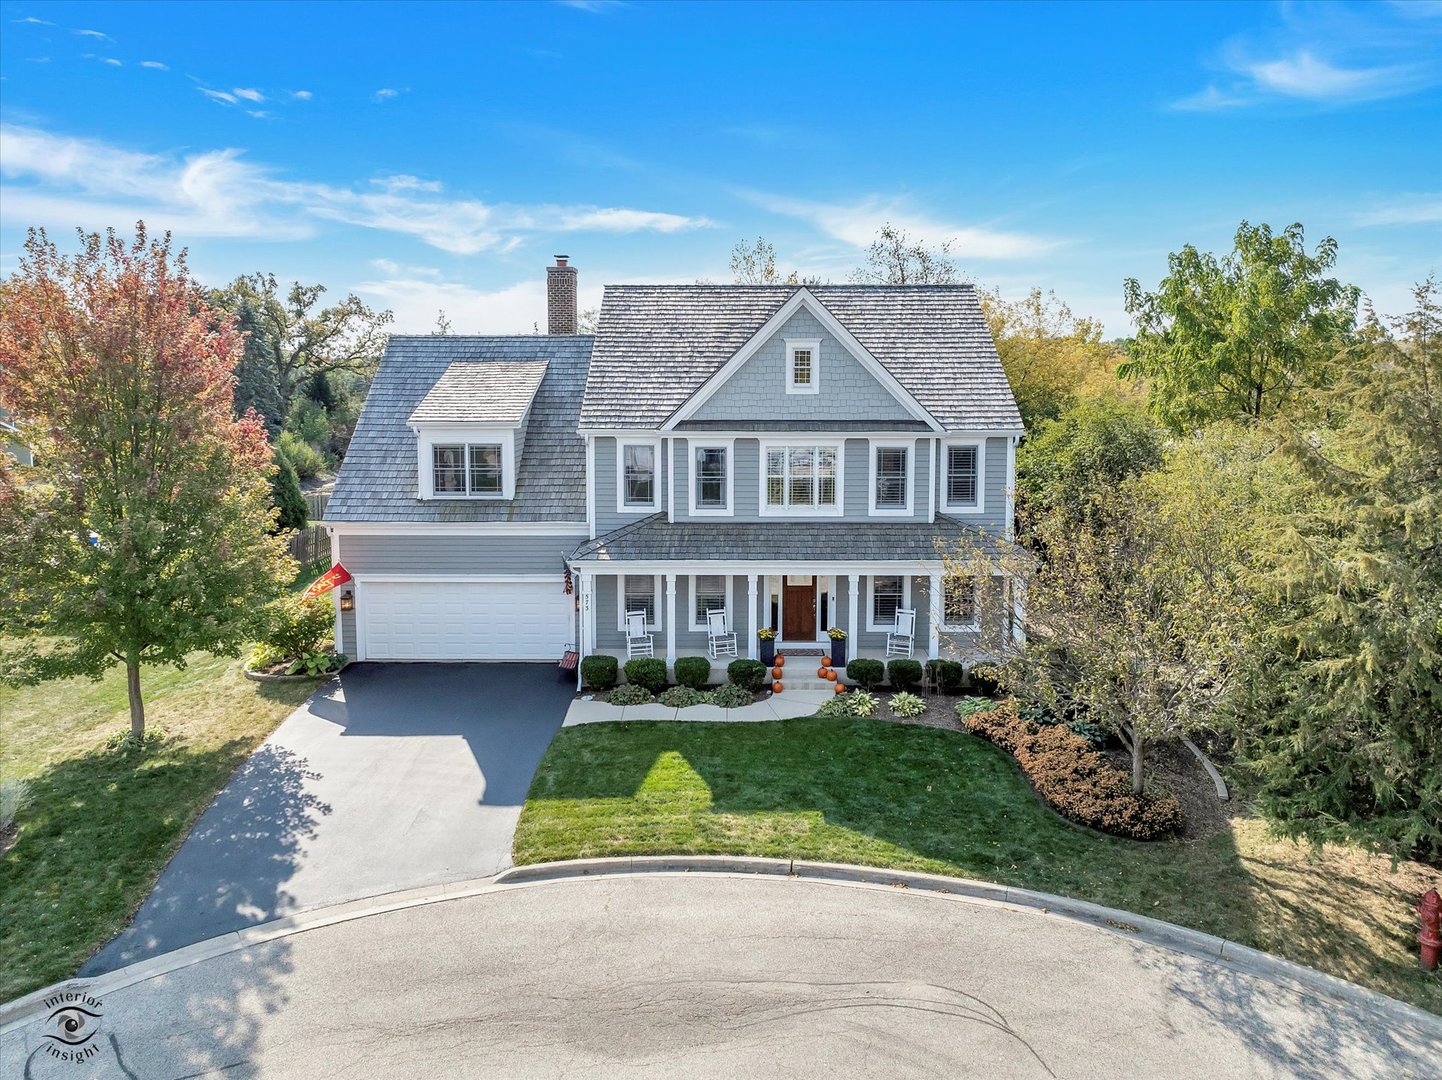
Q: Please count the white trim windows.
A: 11